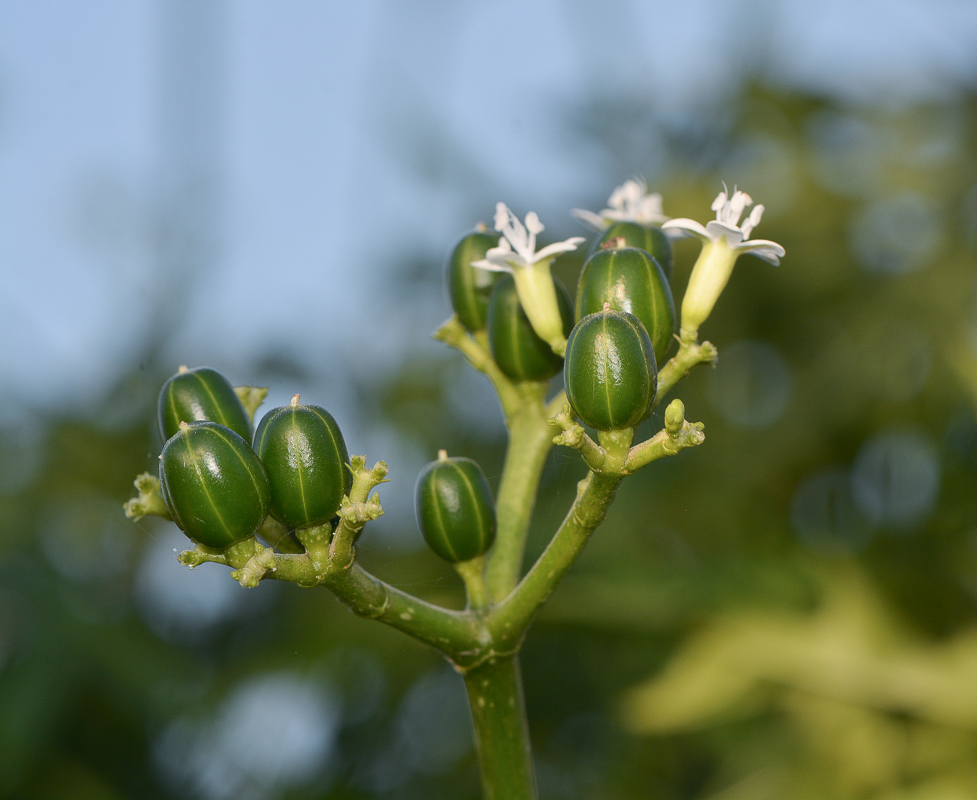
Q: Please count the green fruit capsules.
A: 9